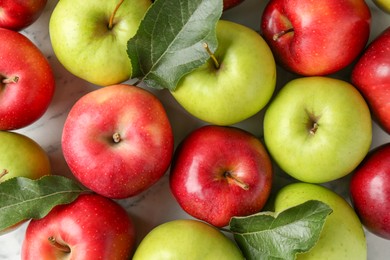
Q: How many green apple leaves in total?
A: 3